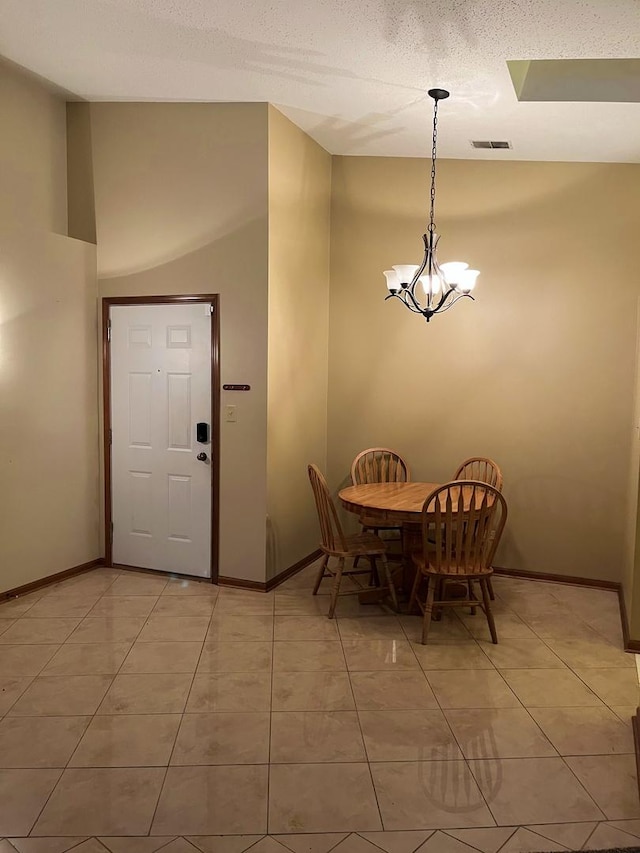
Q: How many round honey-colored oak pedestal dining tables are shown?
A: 1